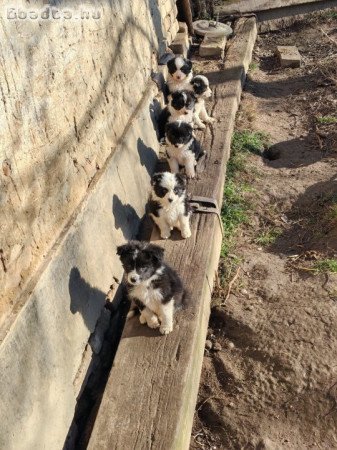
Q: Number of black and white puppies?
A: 6